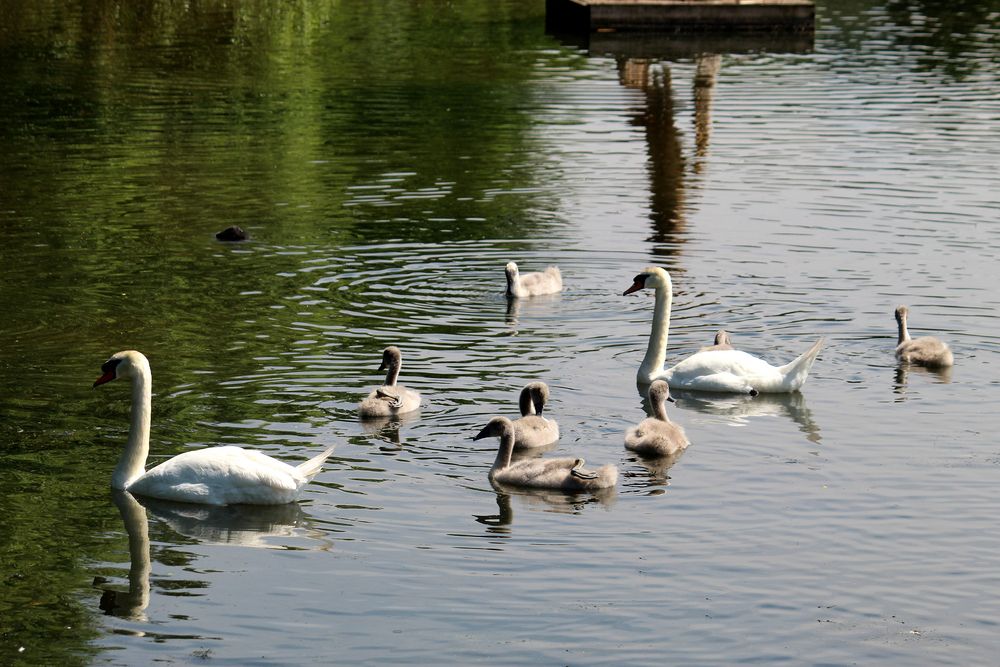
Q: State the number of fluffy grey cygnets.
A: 7